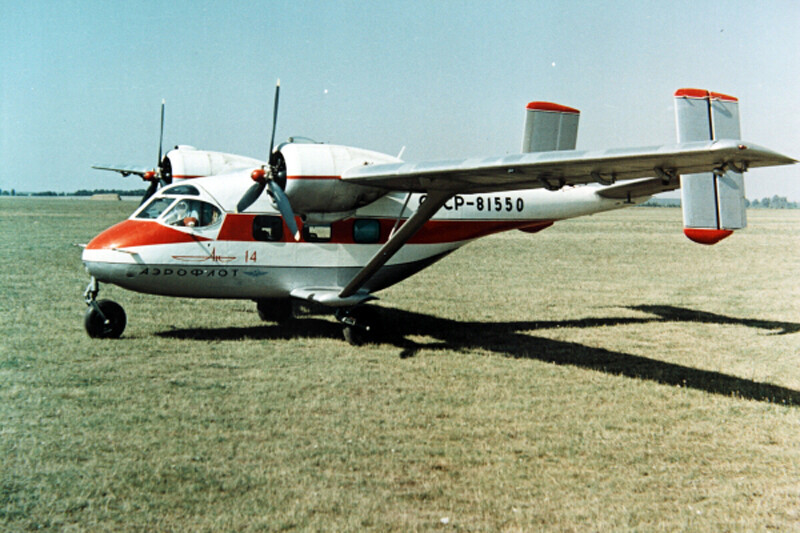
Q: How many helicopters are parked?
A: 0